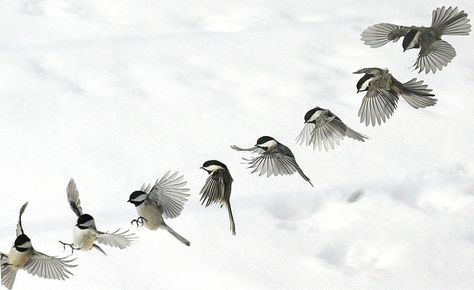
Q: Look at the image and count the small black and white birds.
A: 8